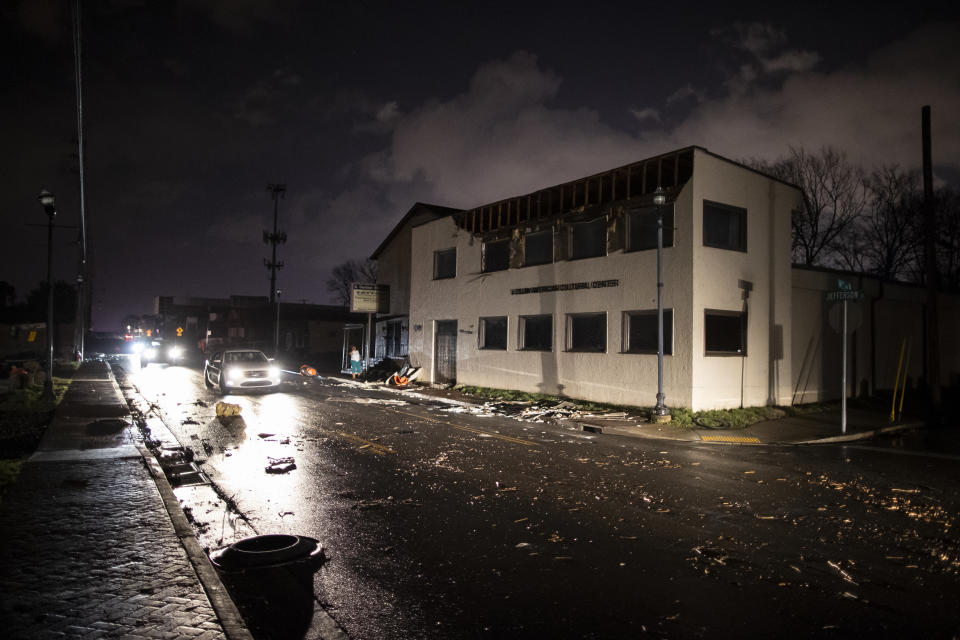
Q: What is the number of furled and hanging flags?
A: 0